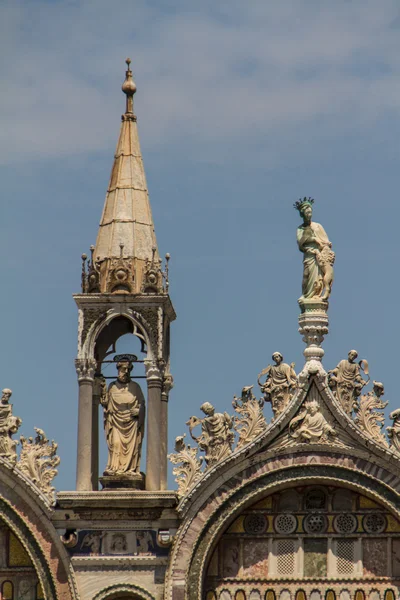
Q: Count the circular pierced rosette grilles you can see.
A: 5